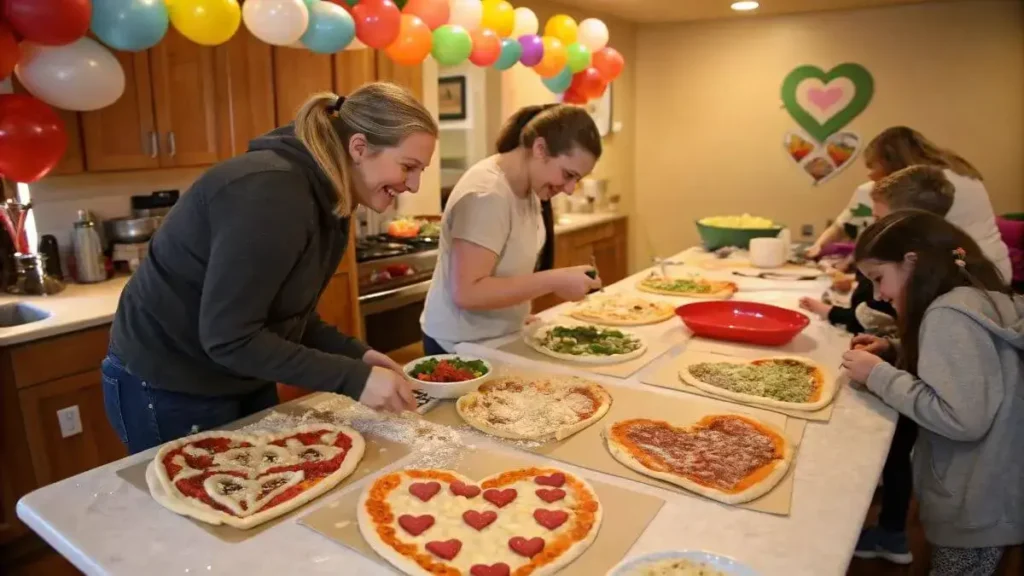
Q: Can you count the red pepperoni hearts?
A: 11